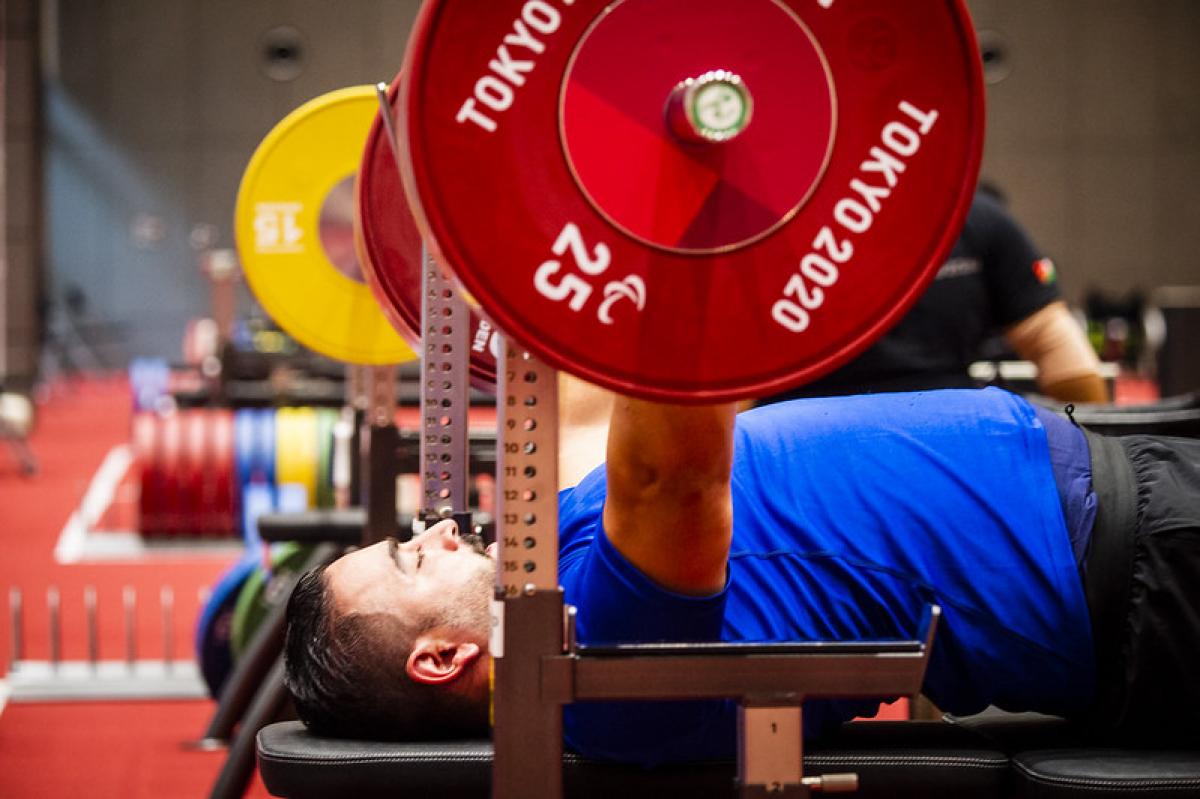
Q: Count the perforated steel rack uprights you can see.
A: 2